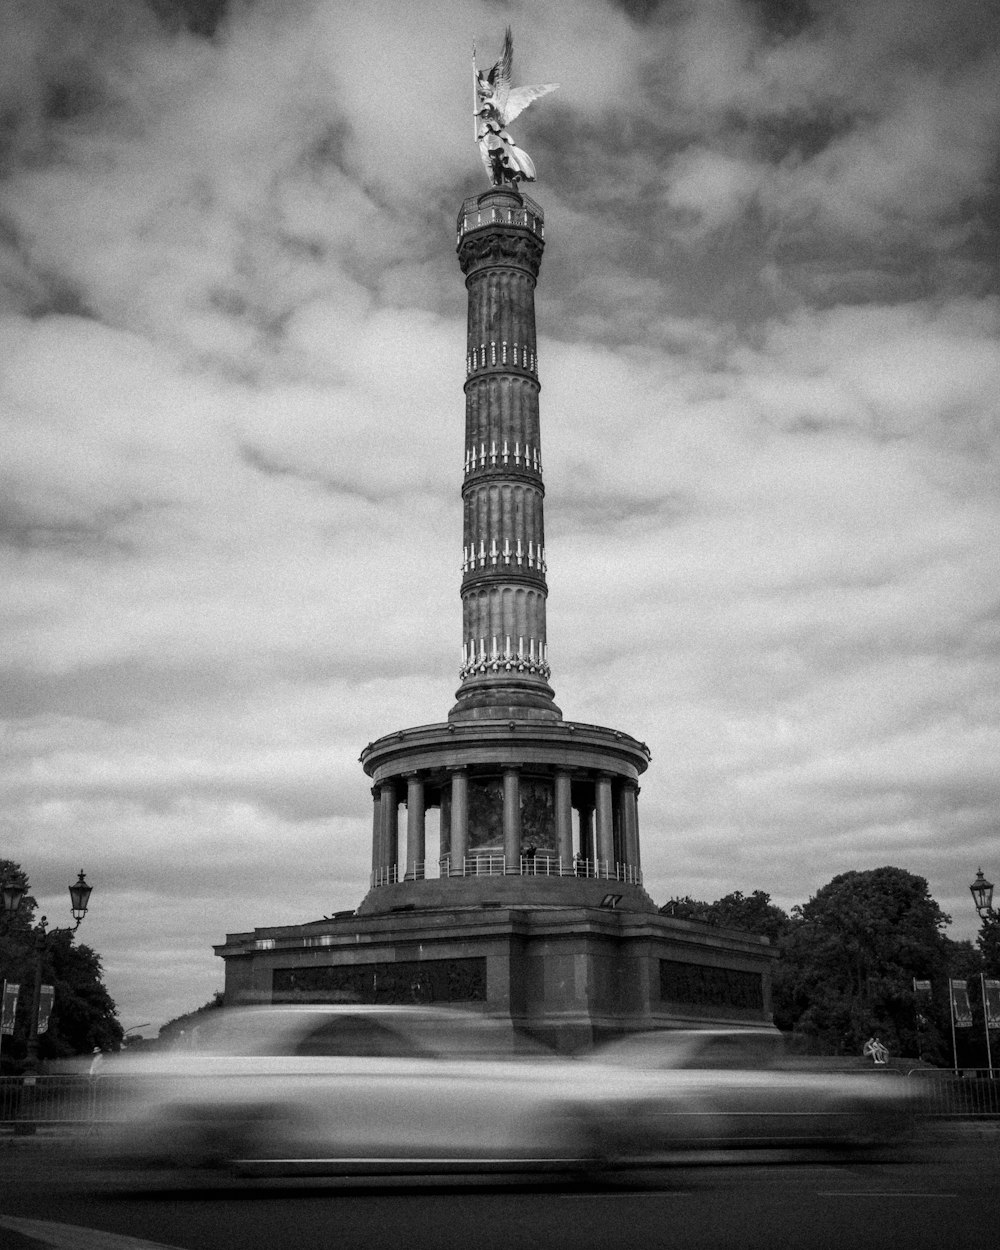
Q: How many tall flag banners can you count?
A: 5